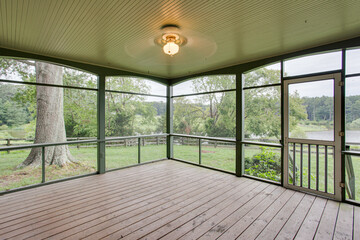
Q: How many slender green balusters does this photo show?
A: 3